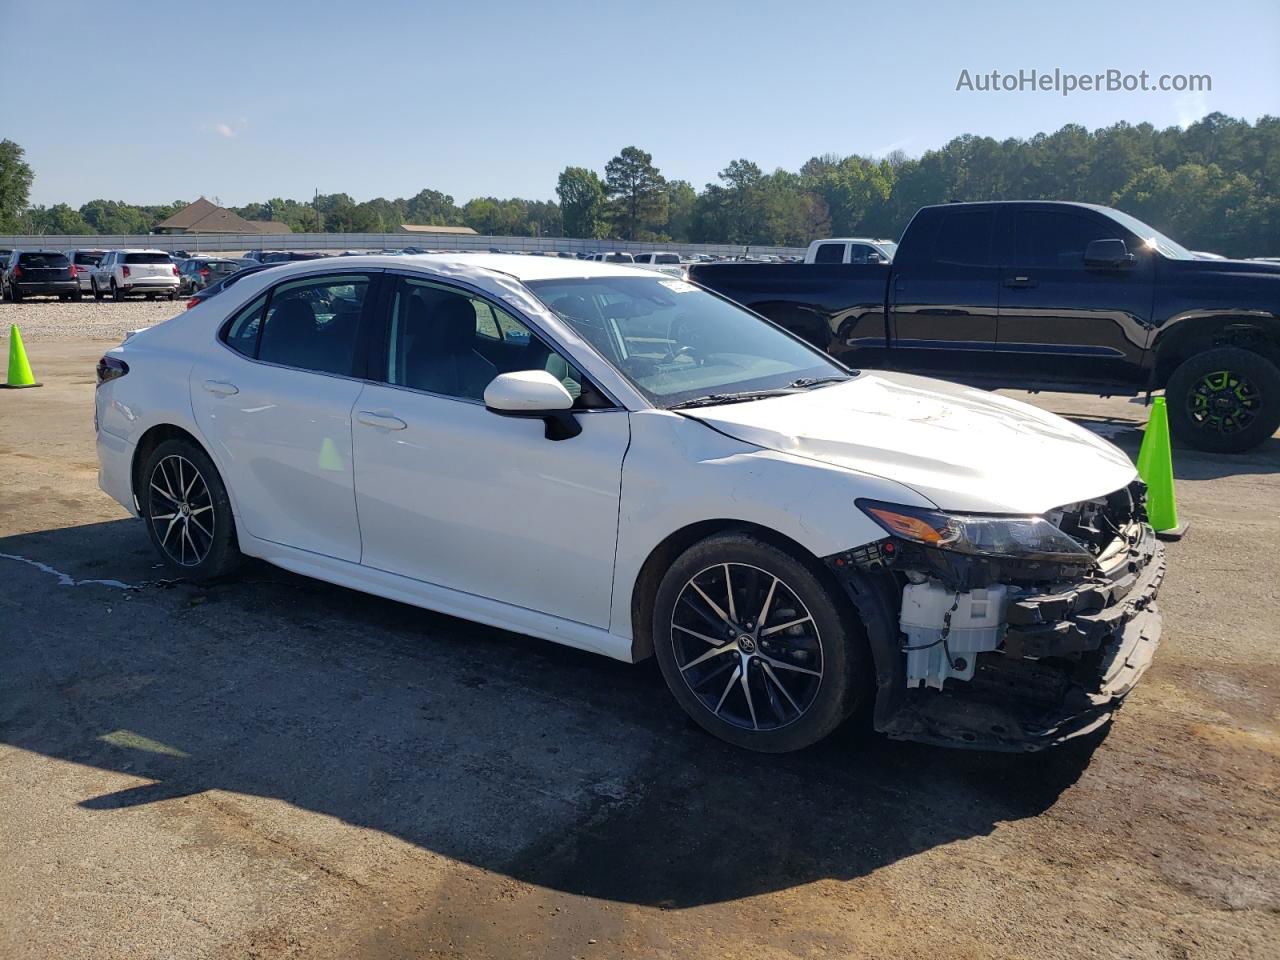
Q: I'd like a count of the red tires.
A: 0